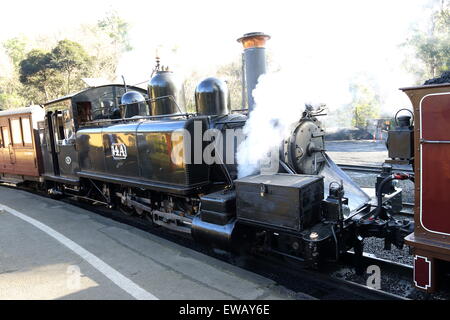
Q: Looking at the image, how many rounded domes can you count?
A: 3